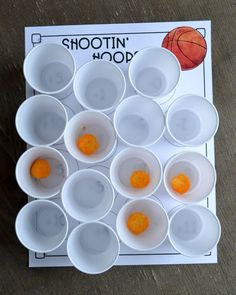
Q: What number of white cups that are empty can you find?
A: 10